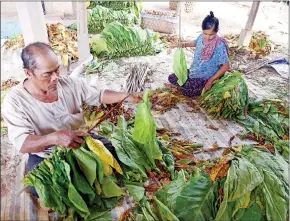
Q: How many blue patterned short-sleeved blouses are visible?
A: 1